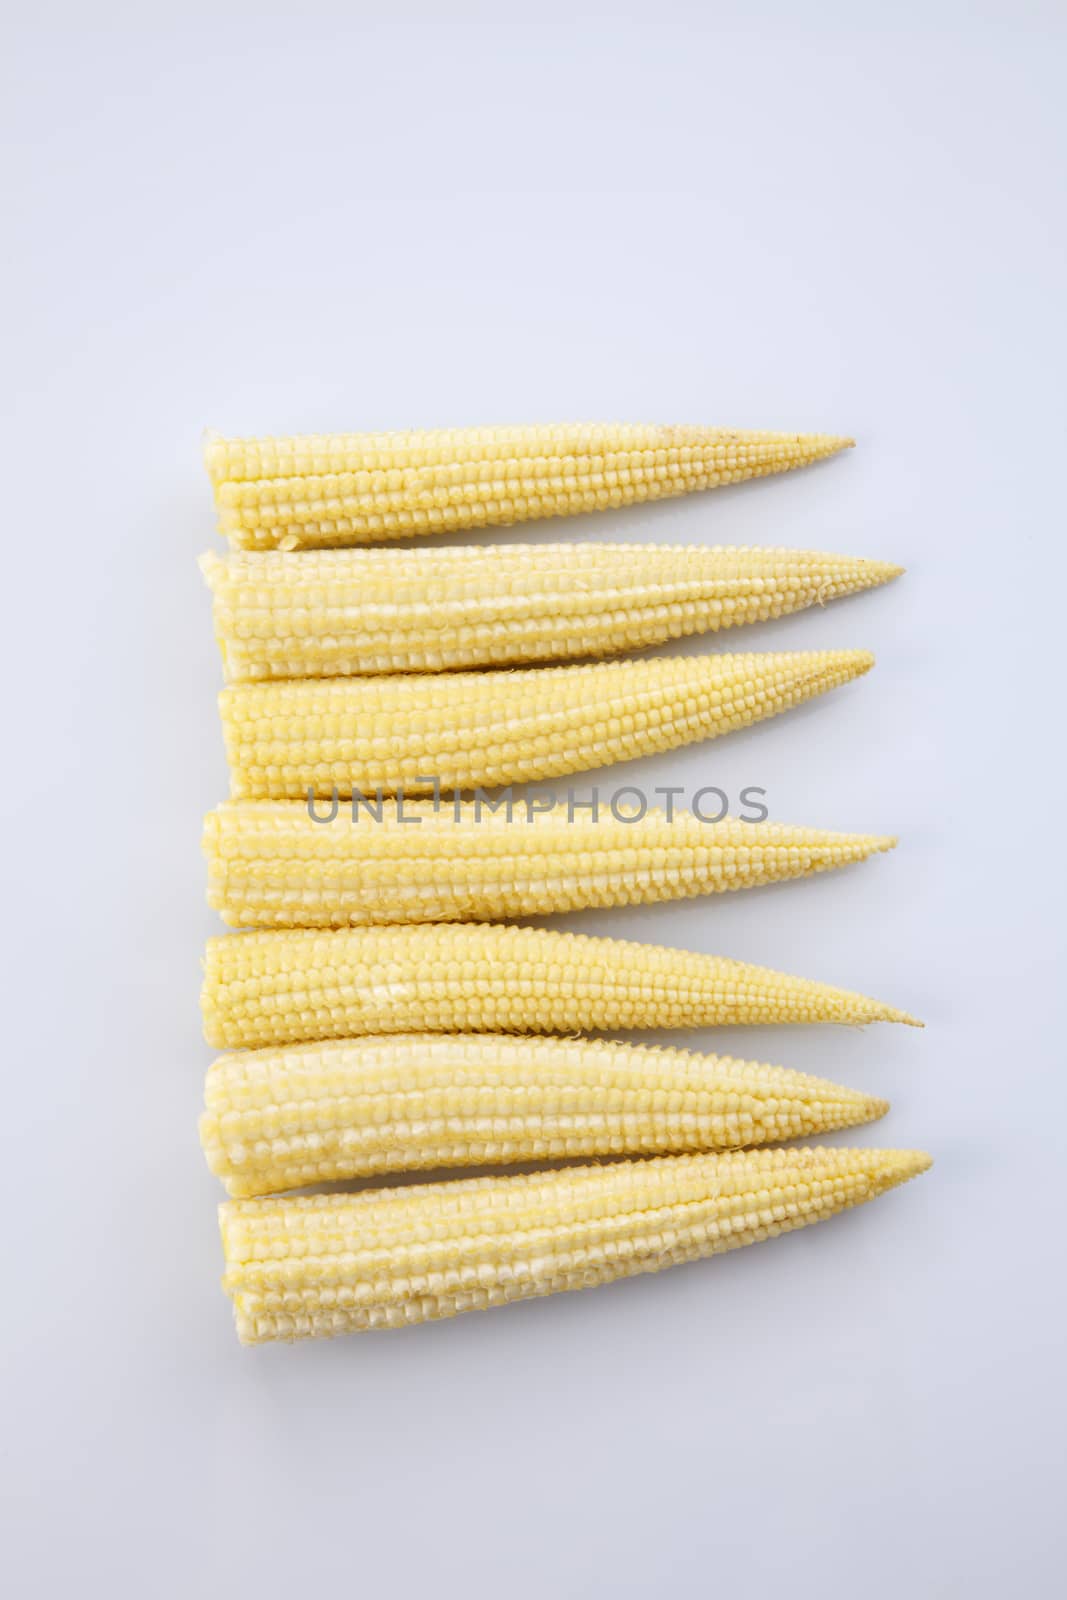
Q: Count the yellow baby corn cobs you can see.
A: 7